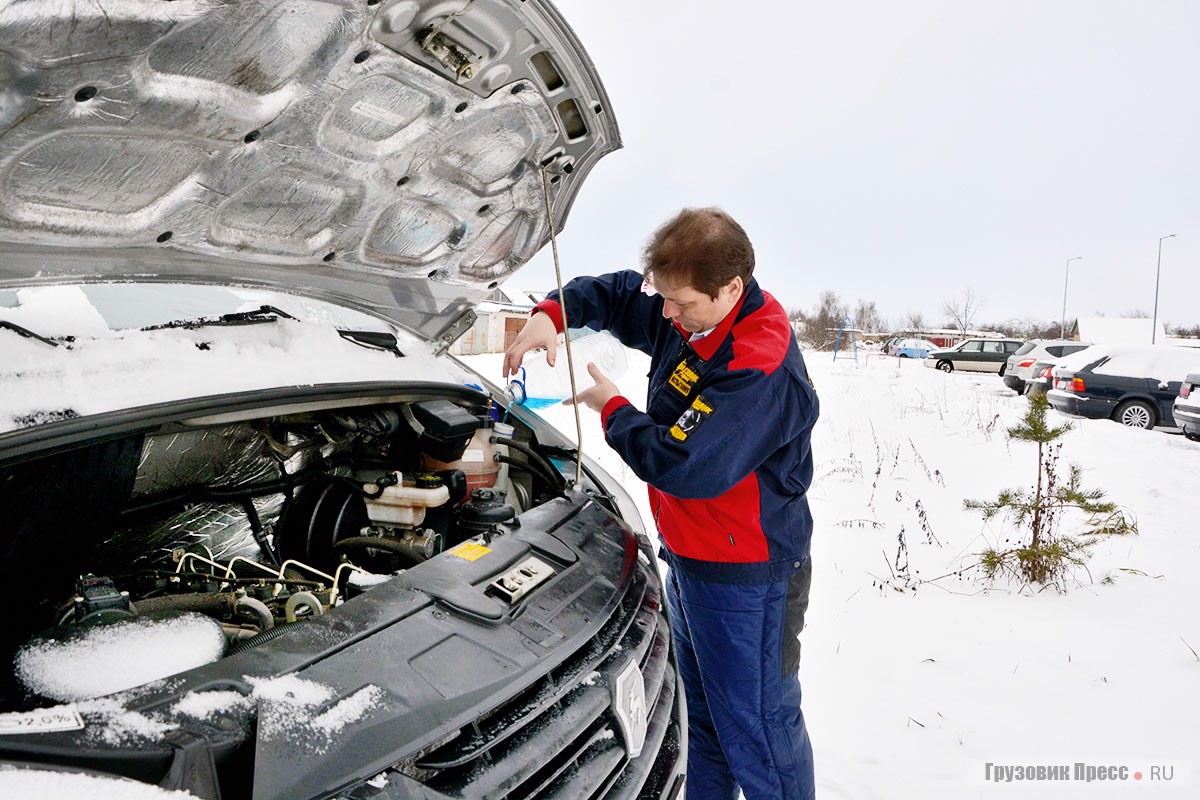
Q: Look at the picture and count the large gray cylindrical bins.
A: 0